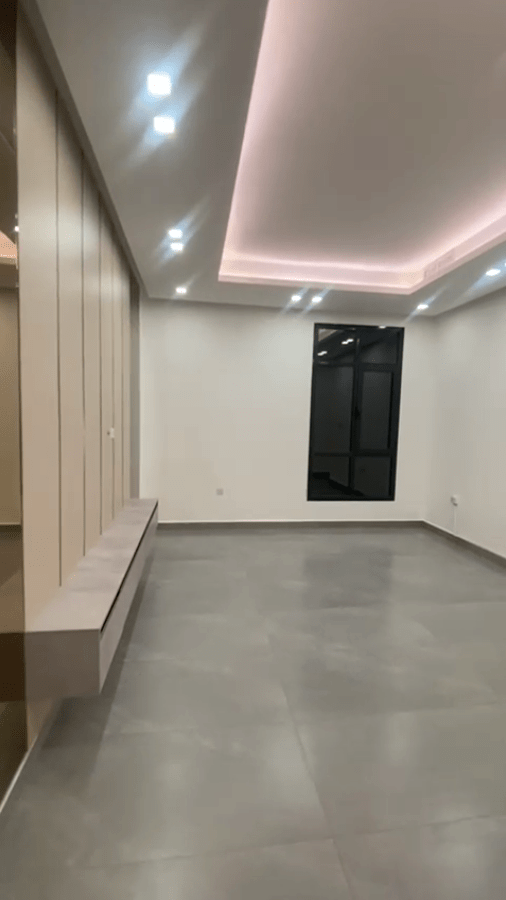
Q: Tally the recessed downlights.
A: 9